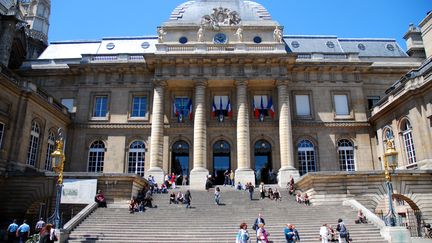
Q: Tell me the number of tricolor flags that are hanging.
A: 6